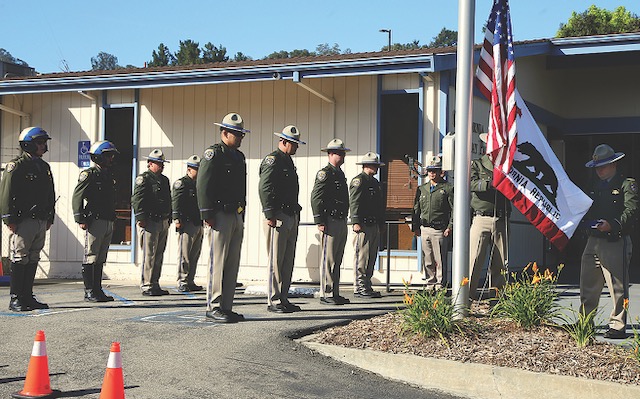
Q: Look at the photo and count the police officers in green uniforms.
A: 11